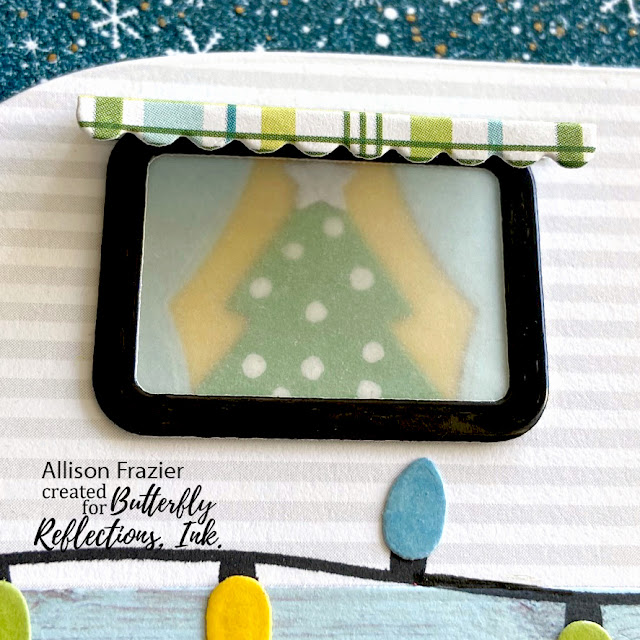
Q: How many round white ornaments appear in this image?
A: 10